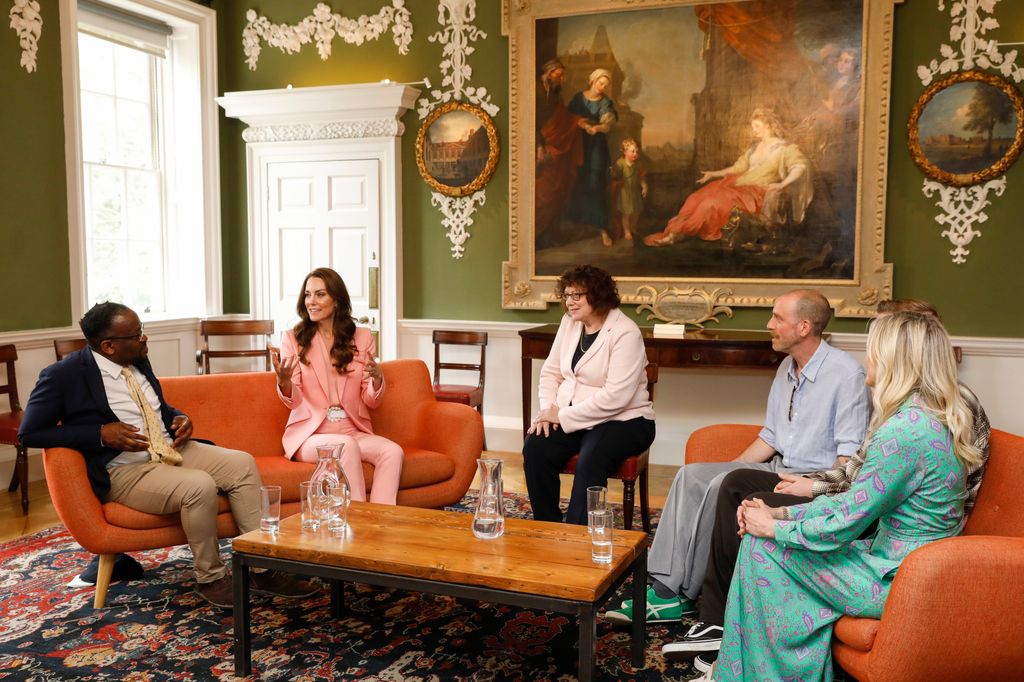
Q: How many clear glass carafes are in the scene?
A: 2